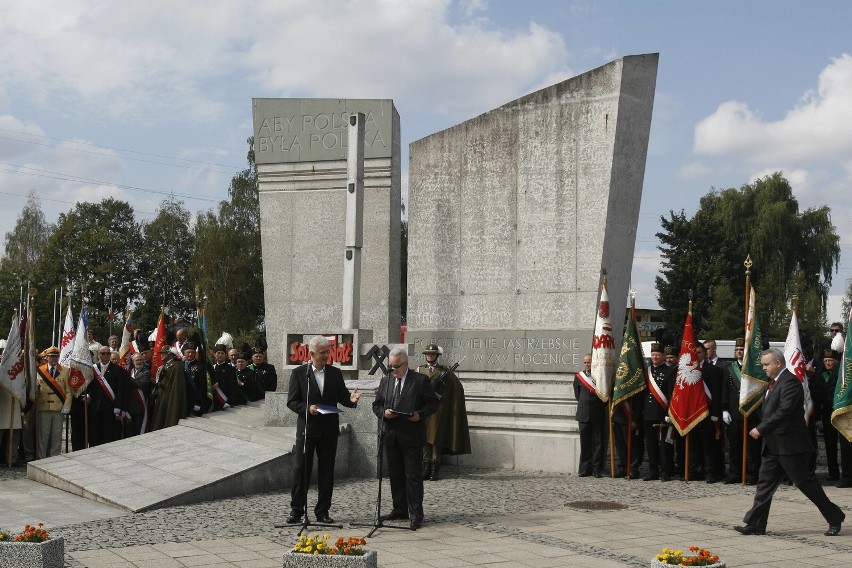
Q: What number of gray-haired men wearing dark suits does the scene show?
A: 3